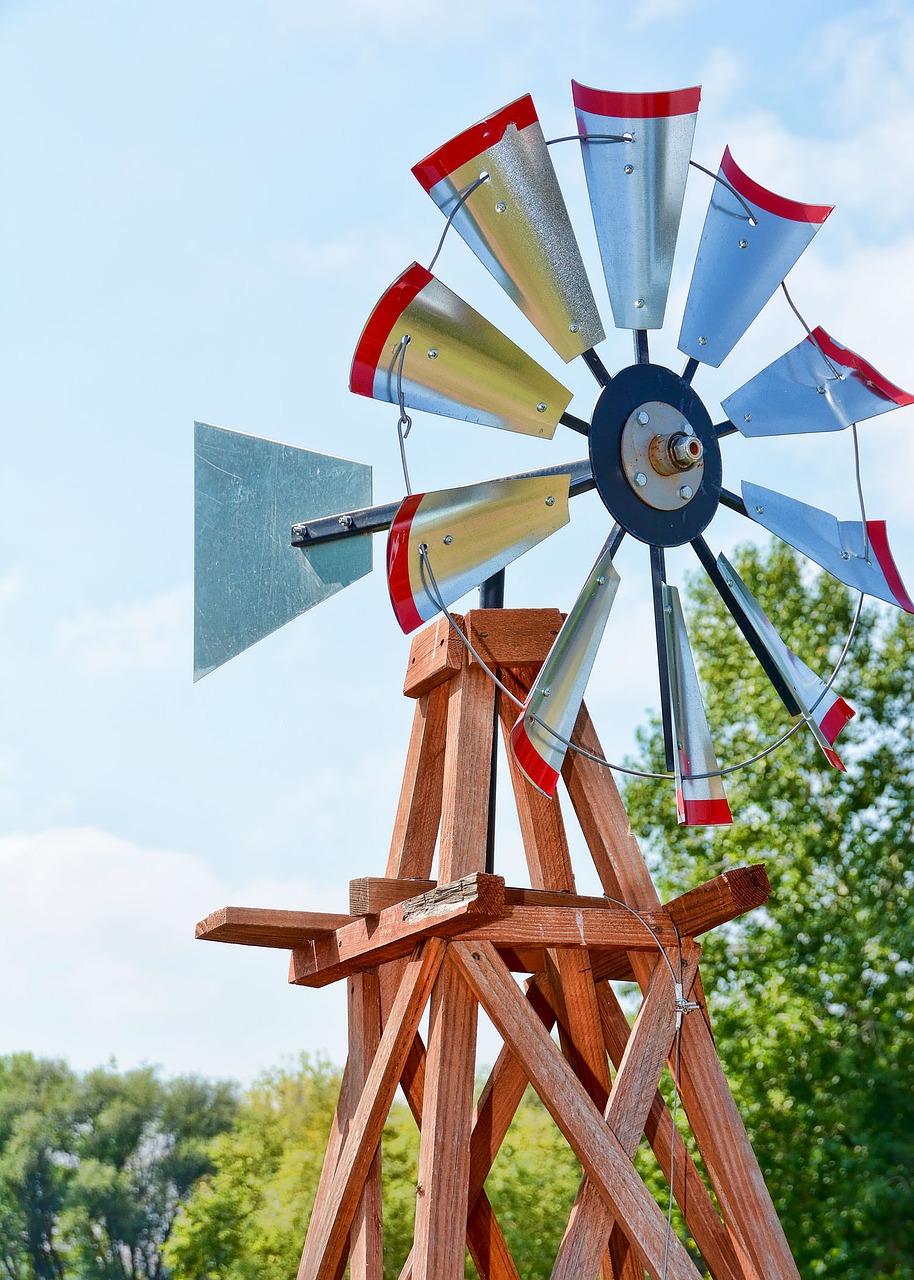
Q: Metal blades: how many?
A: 10